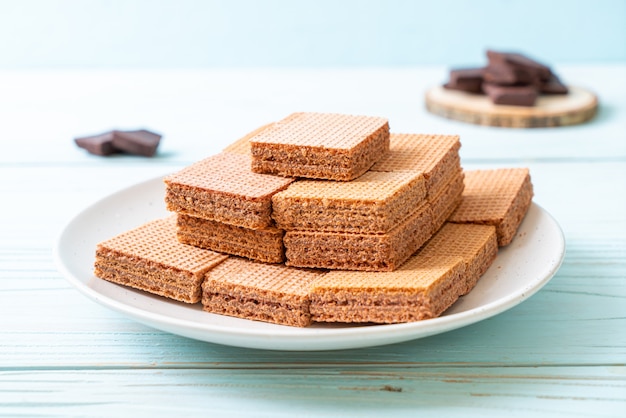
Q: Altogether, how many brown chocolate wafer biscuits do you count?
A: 13